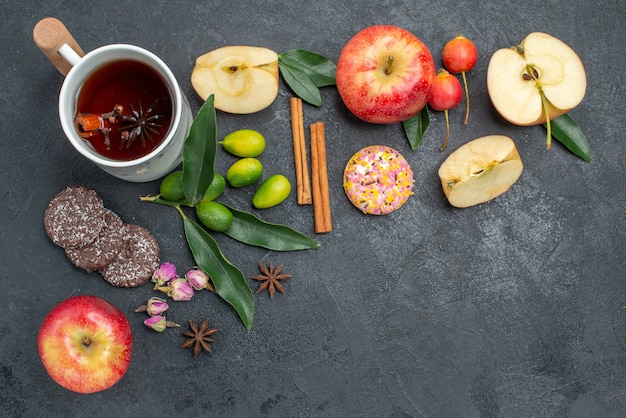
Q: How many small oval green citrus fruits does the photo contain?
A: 6